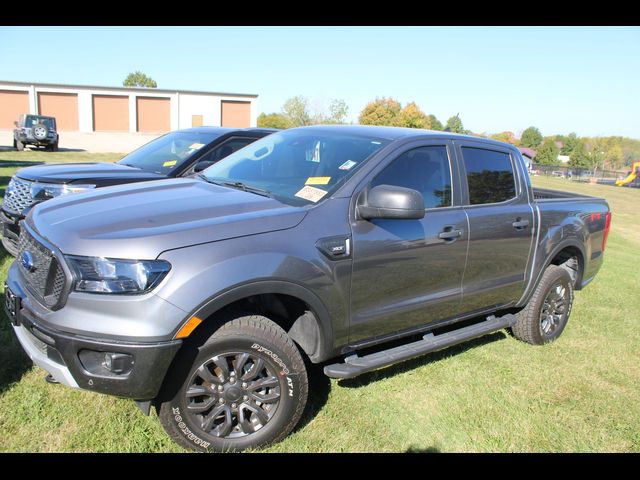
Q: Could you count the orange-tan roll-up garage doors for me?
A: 5